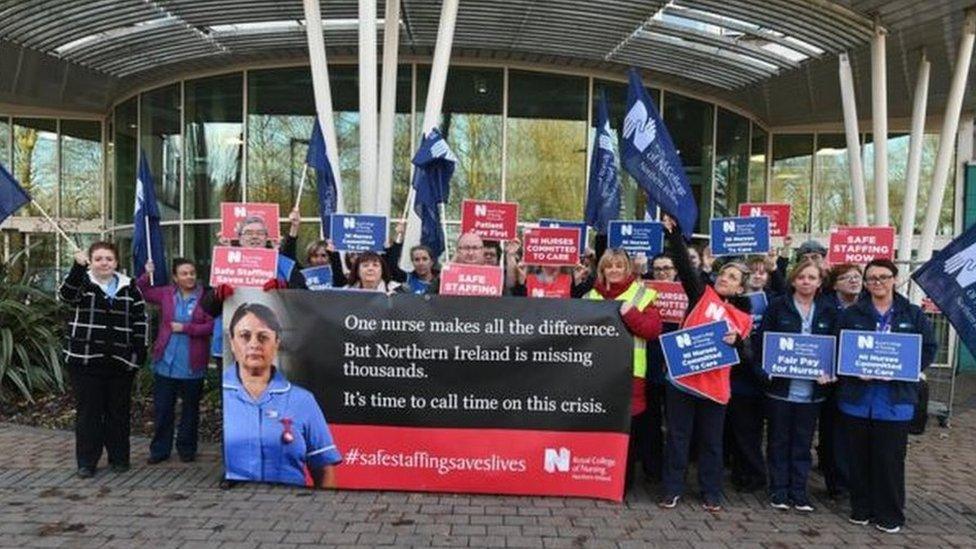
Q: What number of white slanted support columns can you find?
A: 8